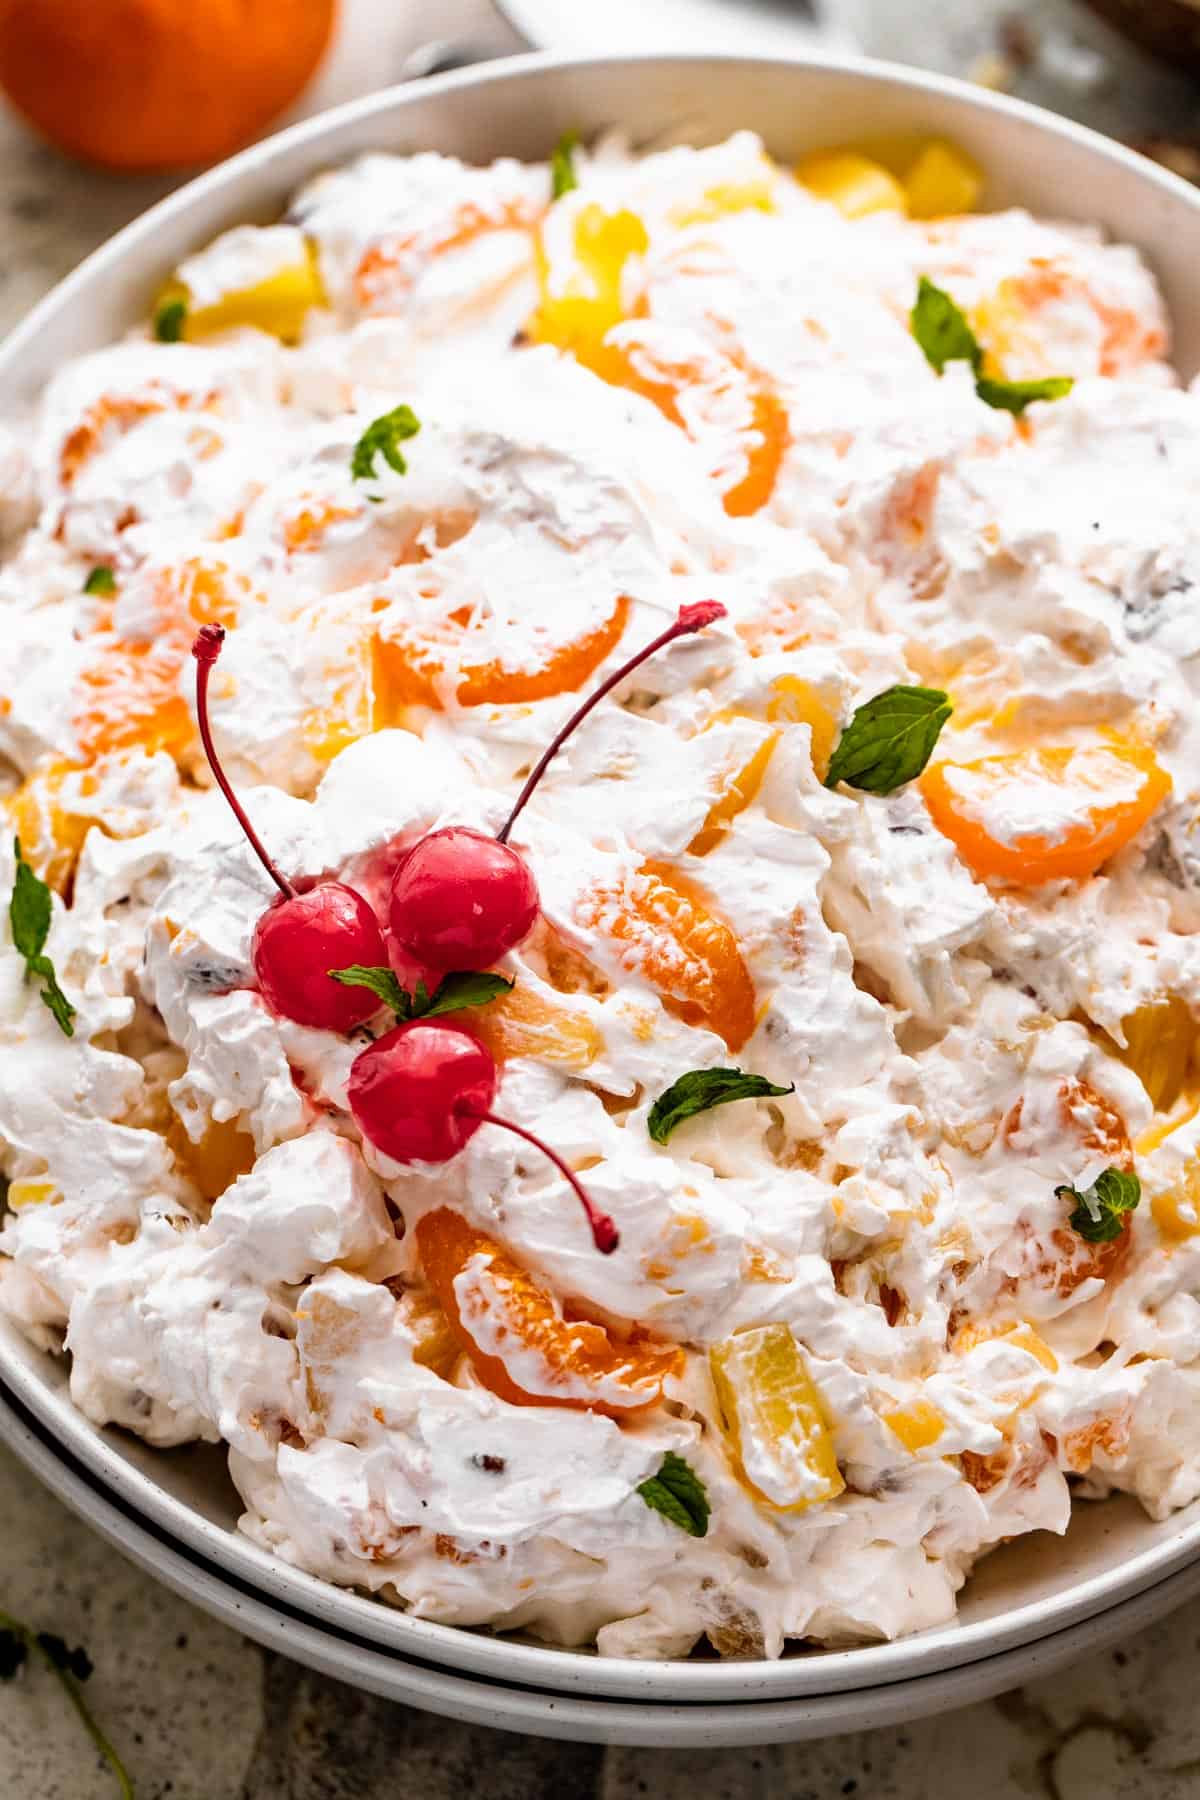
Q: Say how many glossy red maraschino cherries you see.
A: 3